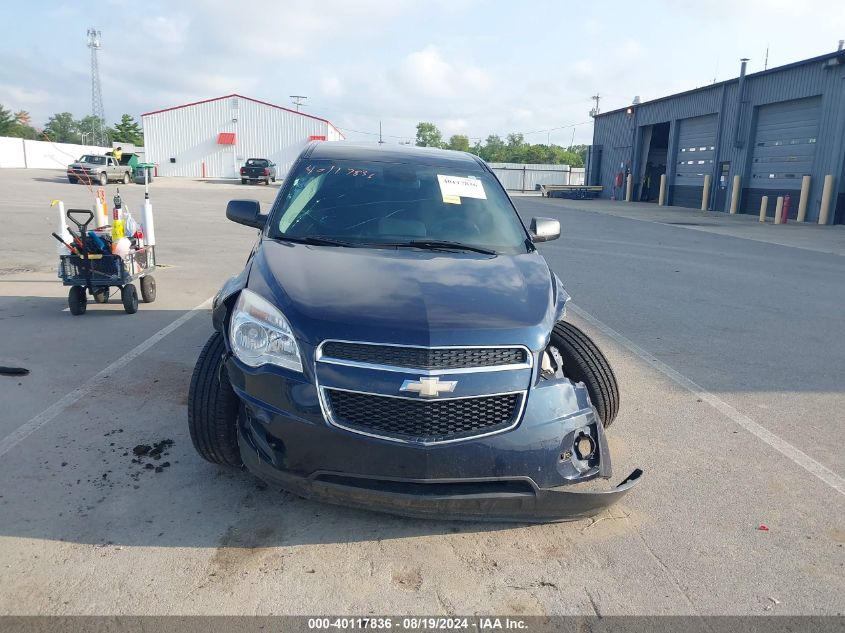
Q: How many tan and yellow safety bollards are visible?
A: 8